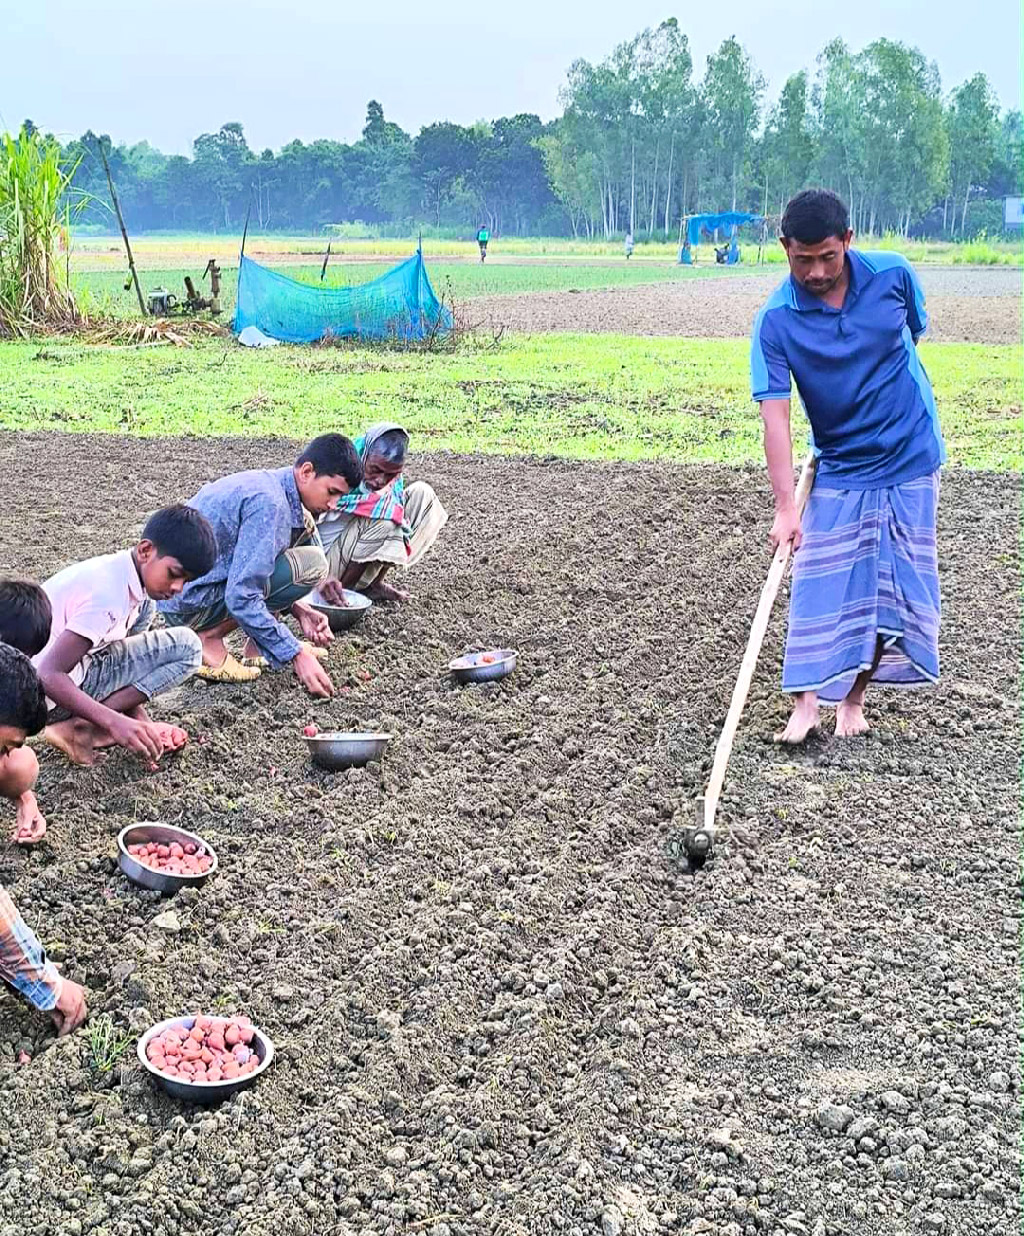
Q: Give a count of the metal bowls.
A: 5